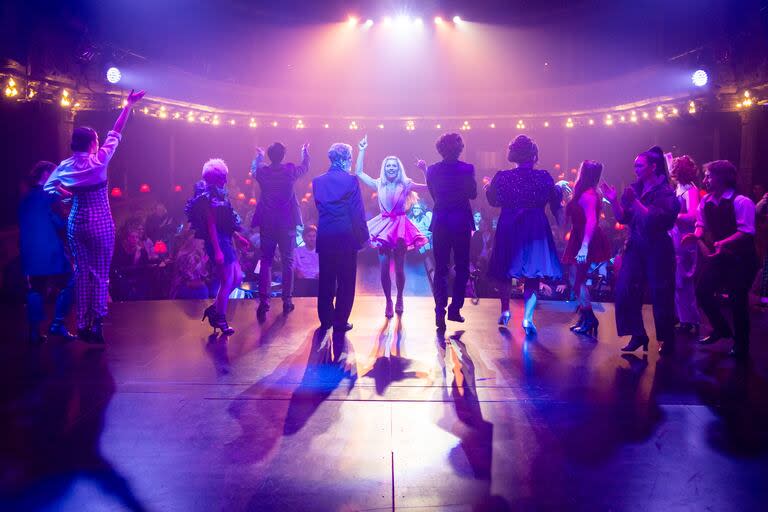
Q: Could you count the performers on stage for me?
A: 12